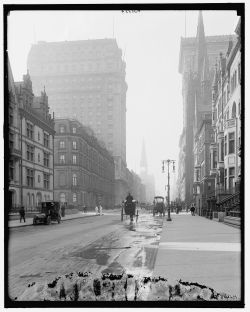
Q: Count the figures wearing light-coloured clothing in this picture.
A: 2